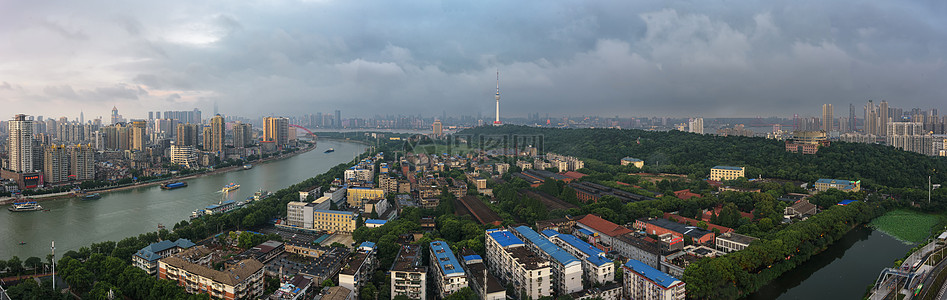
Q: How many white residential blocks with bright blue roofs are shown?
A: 5